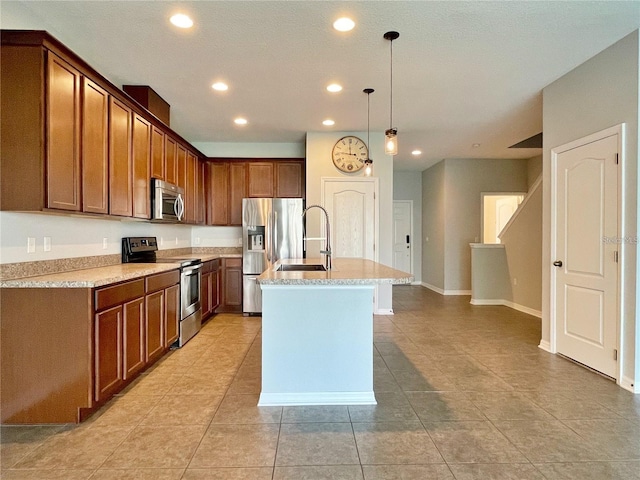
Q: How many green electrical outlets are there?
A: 0